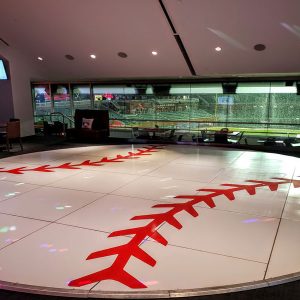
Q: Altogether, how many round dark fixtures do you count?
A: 3